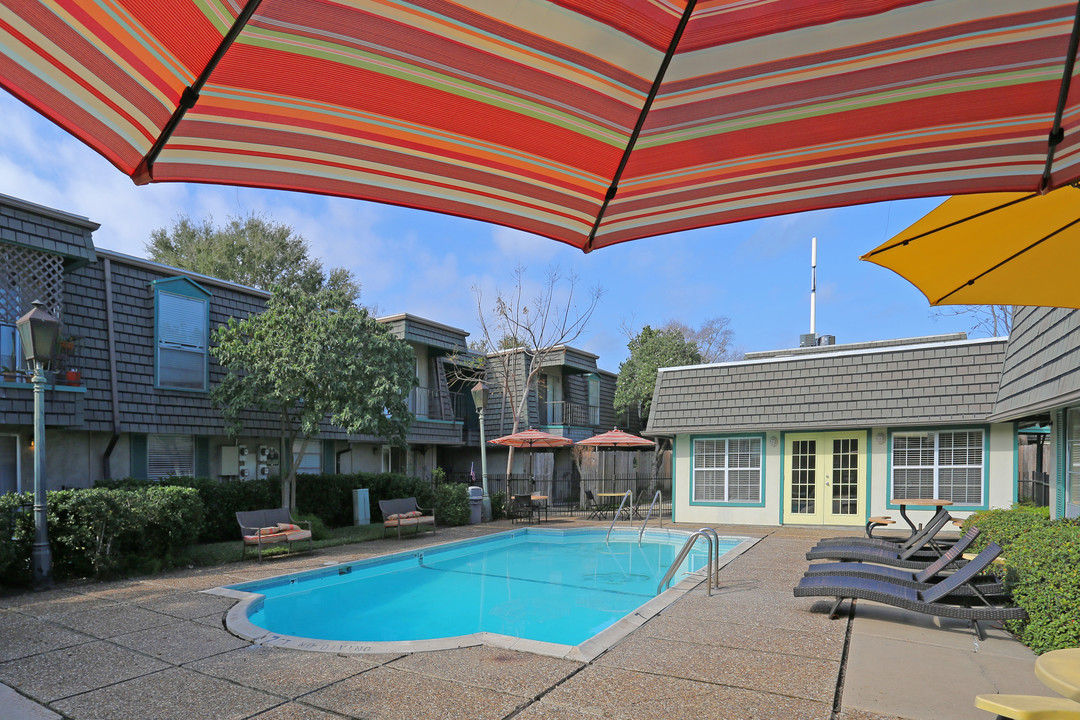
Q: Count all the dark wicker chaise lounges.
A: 4